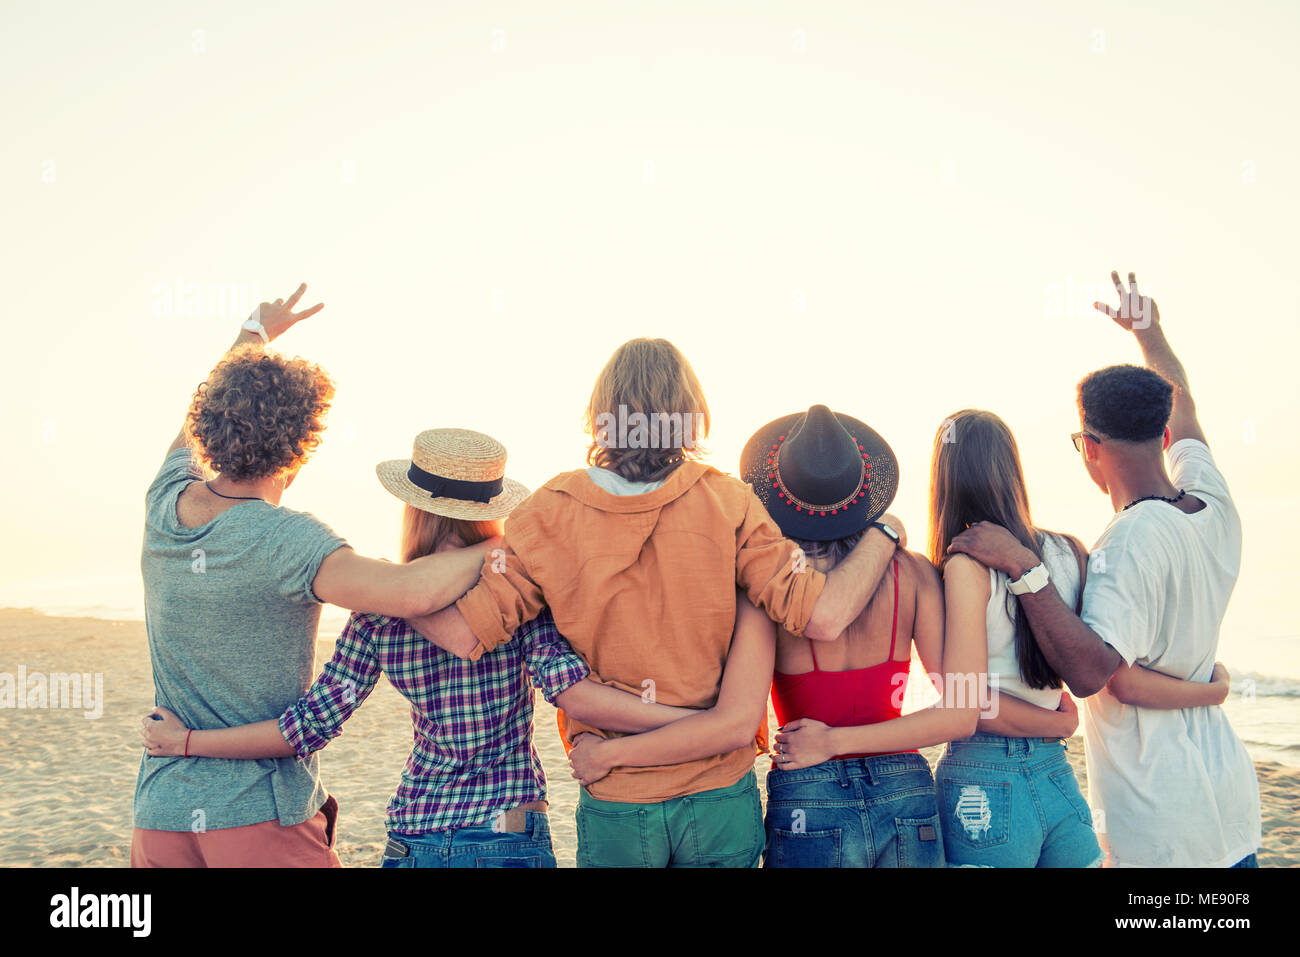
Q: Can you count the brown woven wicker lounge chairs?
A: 0